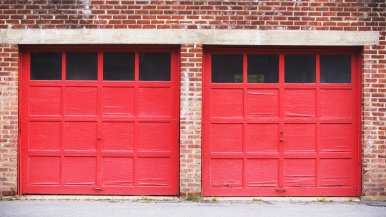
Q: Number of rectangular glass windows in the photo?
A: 8